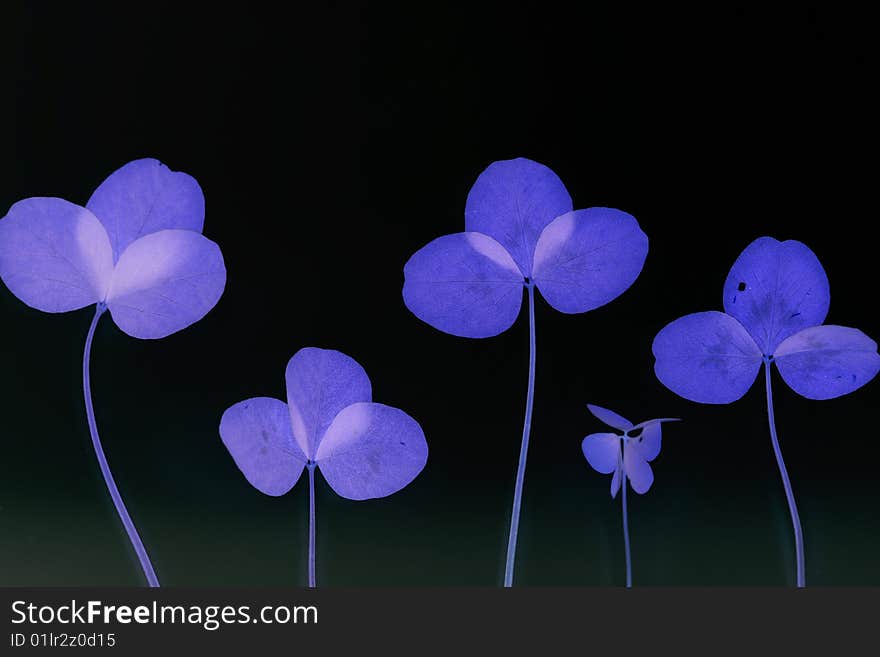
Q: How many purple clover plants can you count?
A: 5